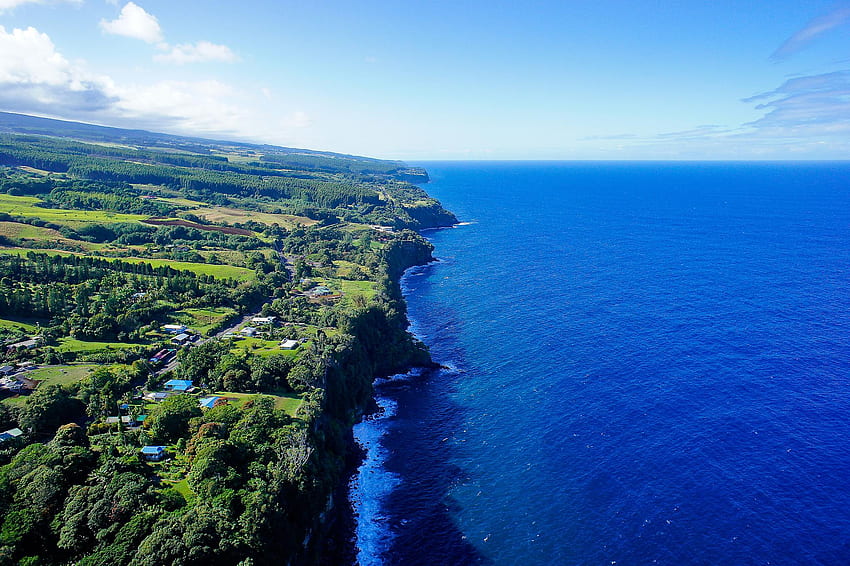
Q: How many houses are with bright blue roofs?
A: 3